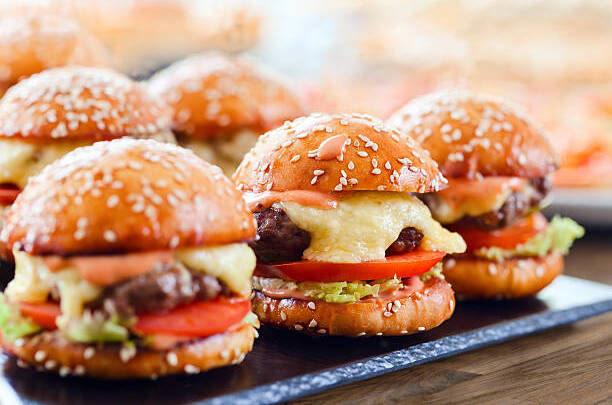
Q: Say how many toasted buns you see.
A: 6